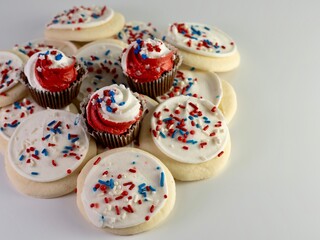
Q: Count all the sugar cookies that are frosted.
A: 11